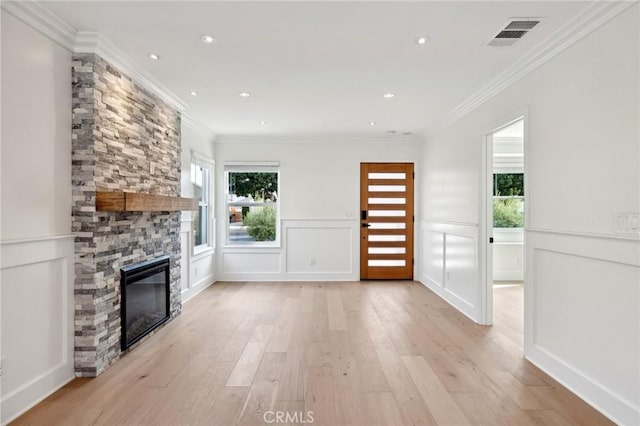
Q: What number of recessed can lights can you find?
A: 8